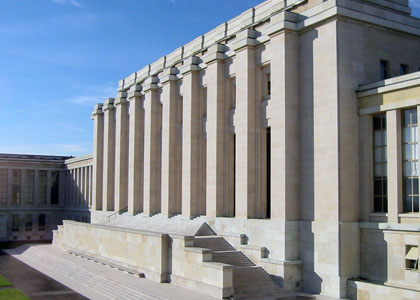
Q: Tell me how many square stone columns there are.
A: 10